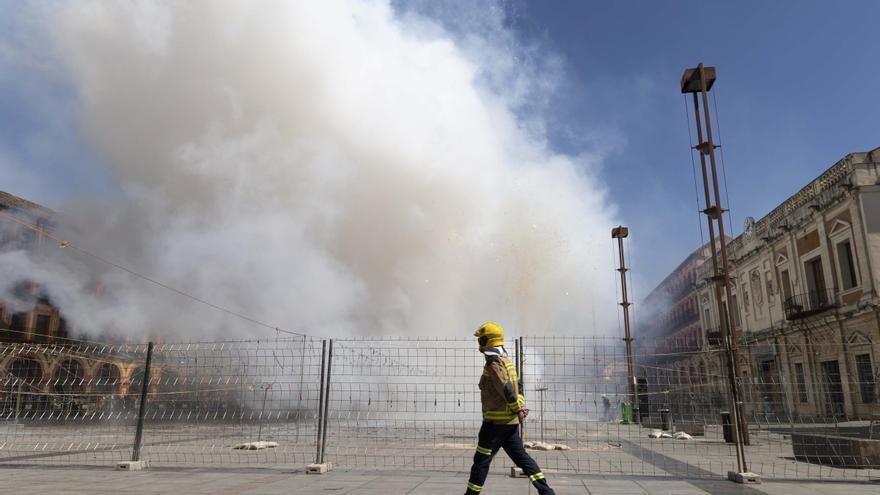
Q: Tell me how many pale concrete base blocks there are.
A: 4